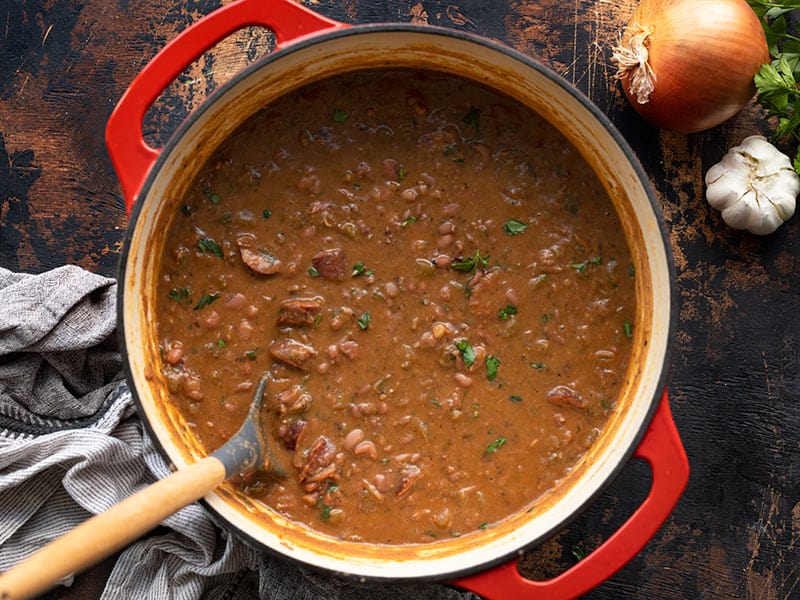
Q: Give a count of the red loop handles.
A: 2